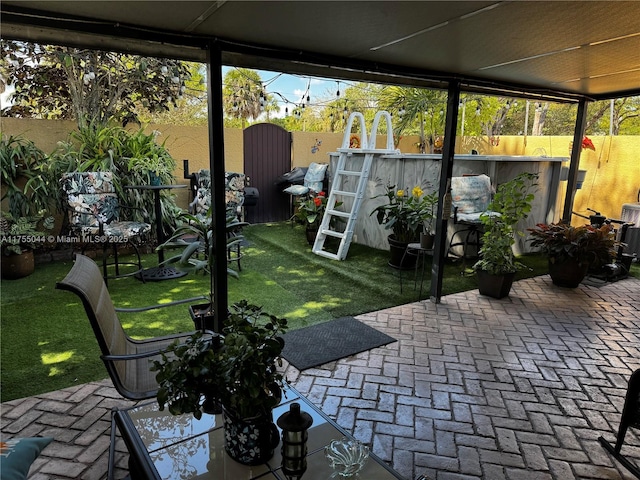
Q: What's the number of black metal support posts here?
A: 3